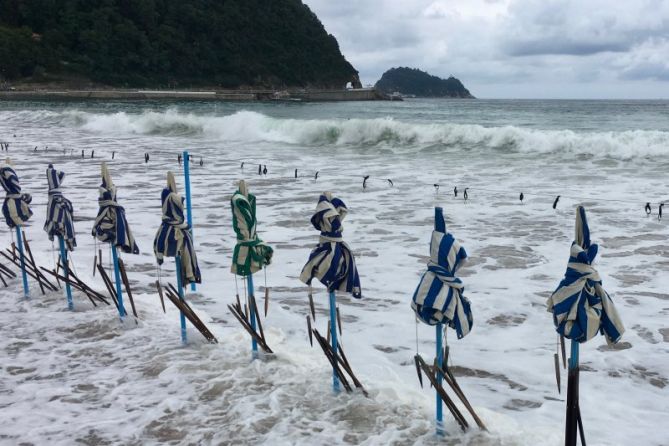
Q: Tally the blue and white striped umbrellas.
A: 7